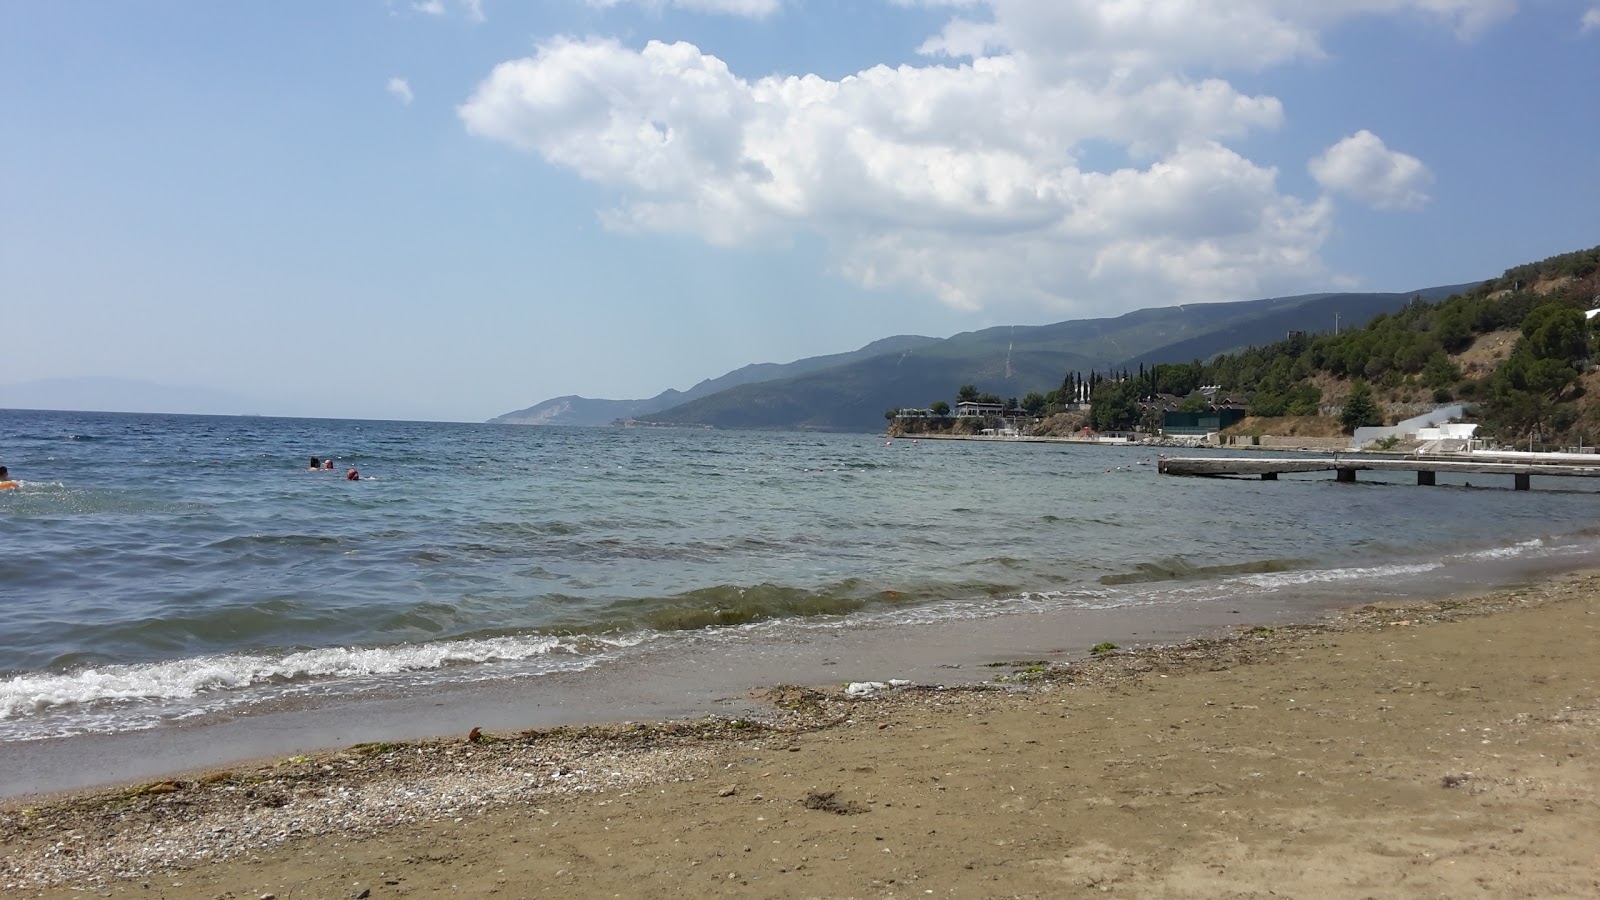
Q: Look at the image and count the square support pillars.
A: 4